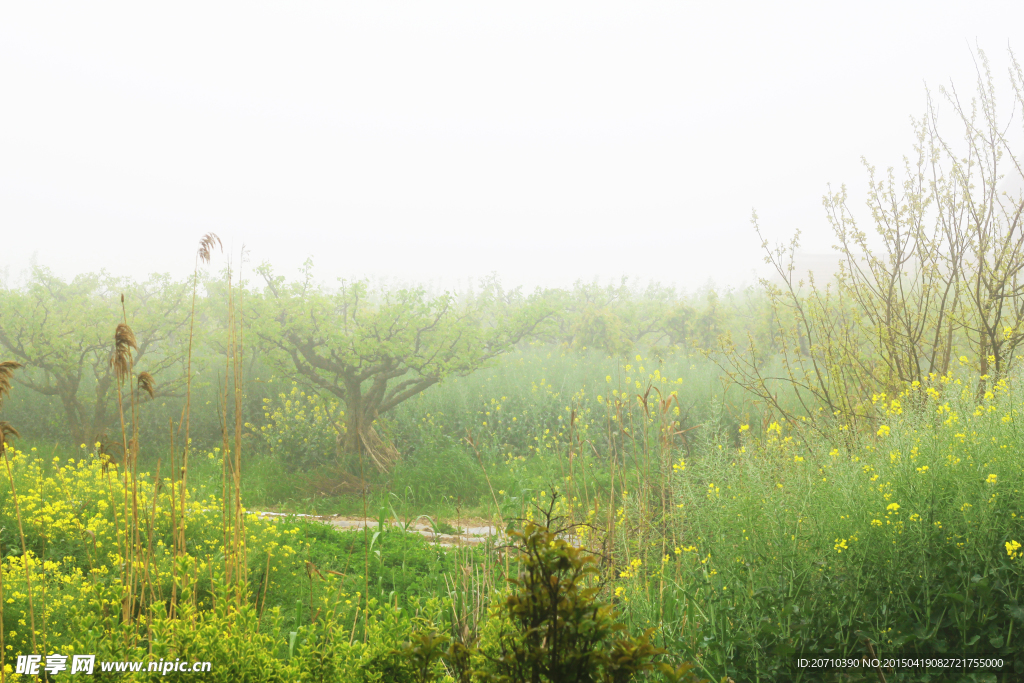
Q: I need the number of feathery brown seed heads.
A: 5